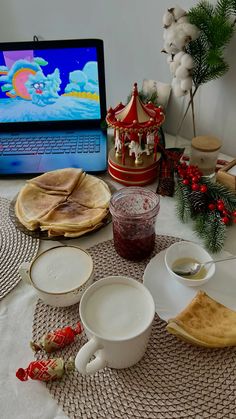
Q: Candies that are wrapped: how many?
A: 2